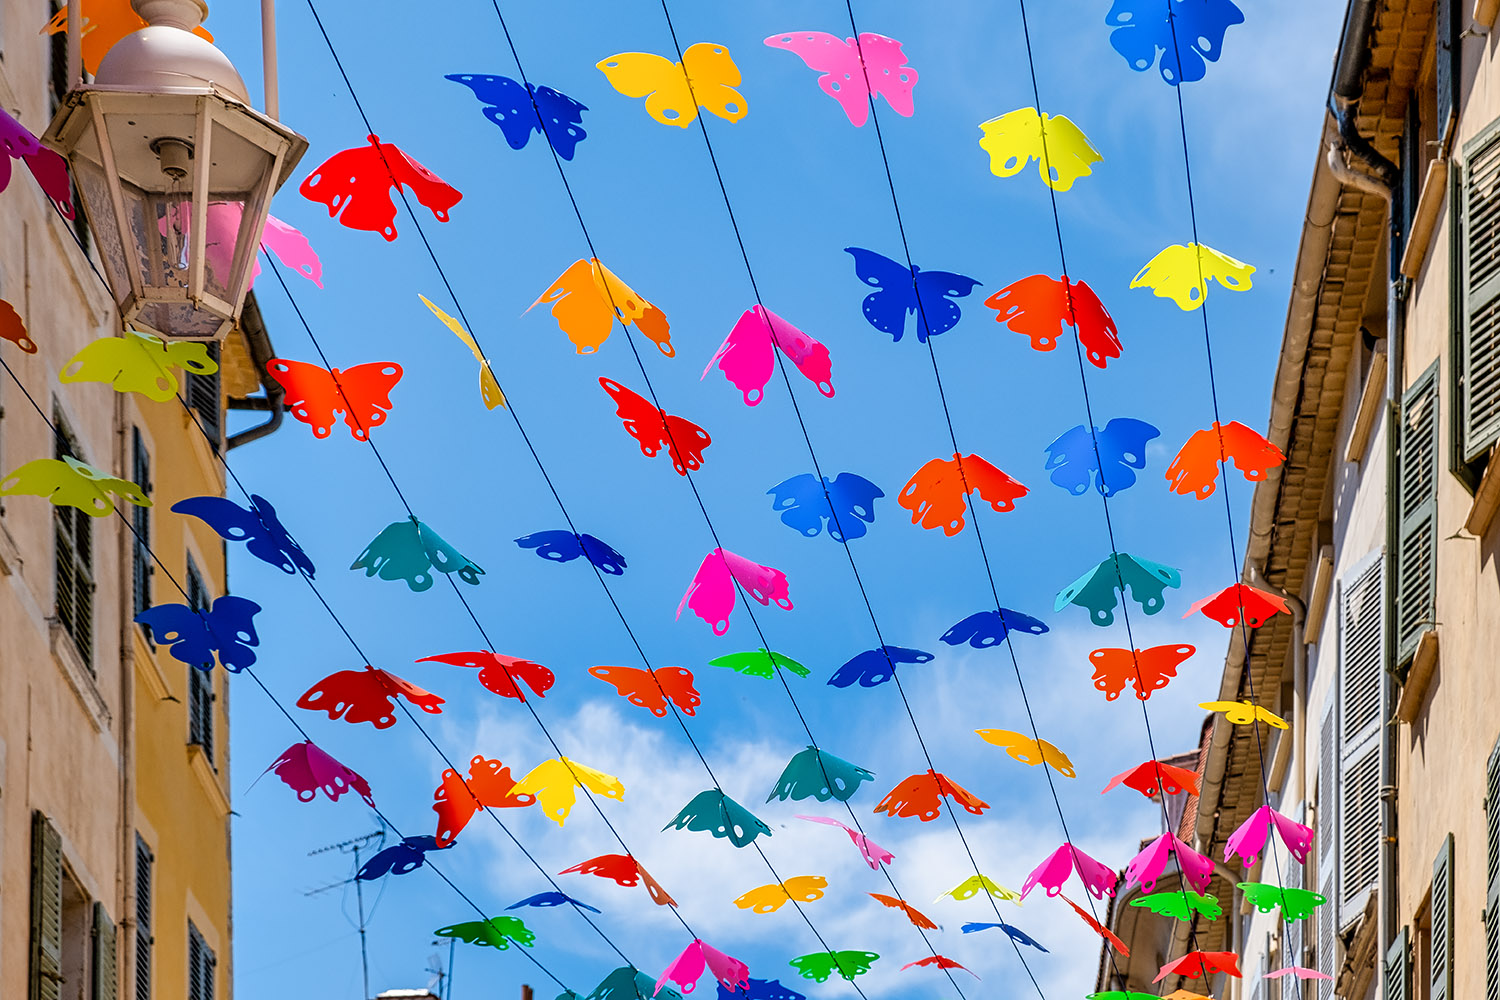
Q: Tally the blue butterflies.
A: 14